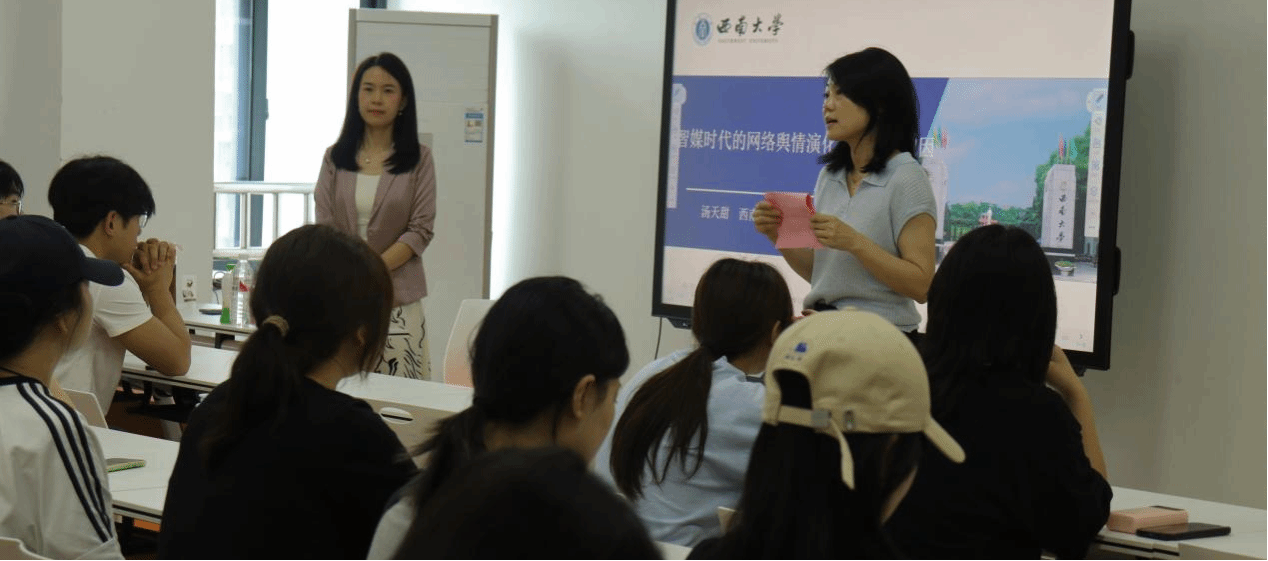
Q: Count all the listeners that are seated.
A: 9